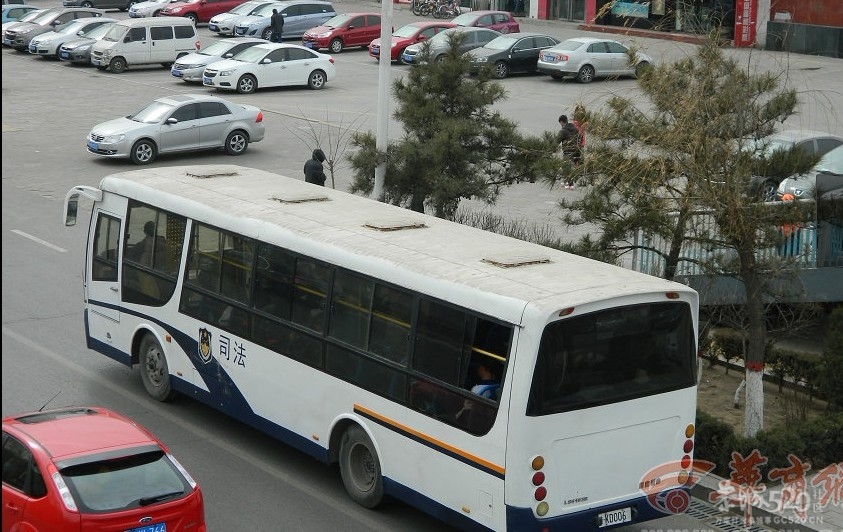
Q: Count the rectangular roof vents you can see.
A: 4